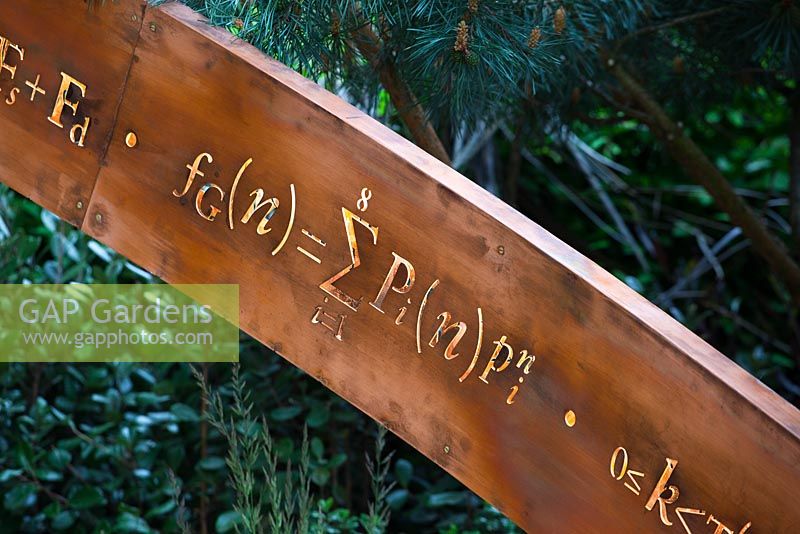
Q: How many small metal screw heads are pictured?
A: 6